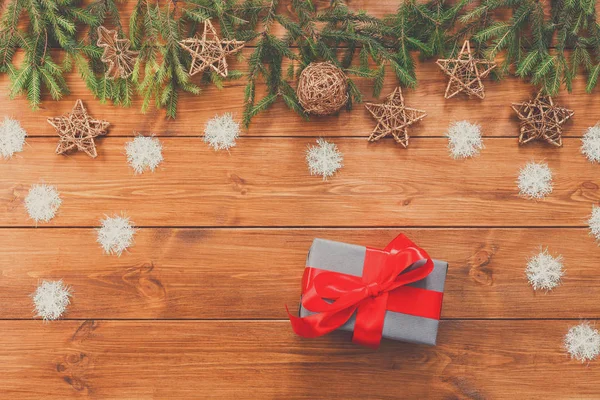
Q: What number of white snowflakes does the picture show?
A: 13